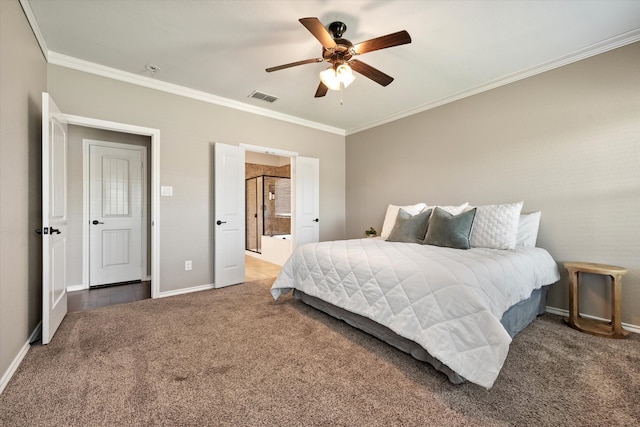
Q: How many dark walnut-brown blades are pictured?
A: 5